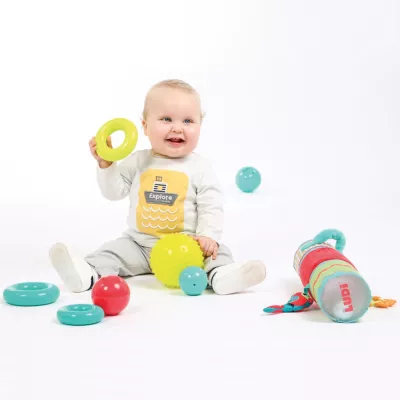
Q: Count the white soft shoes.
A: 2